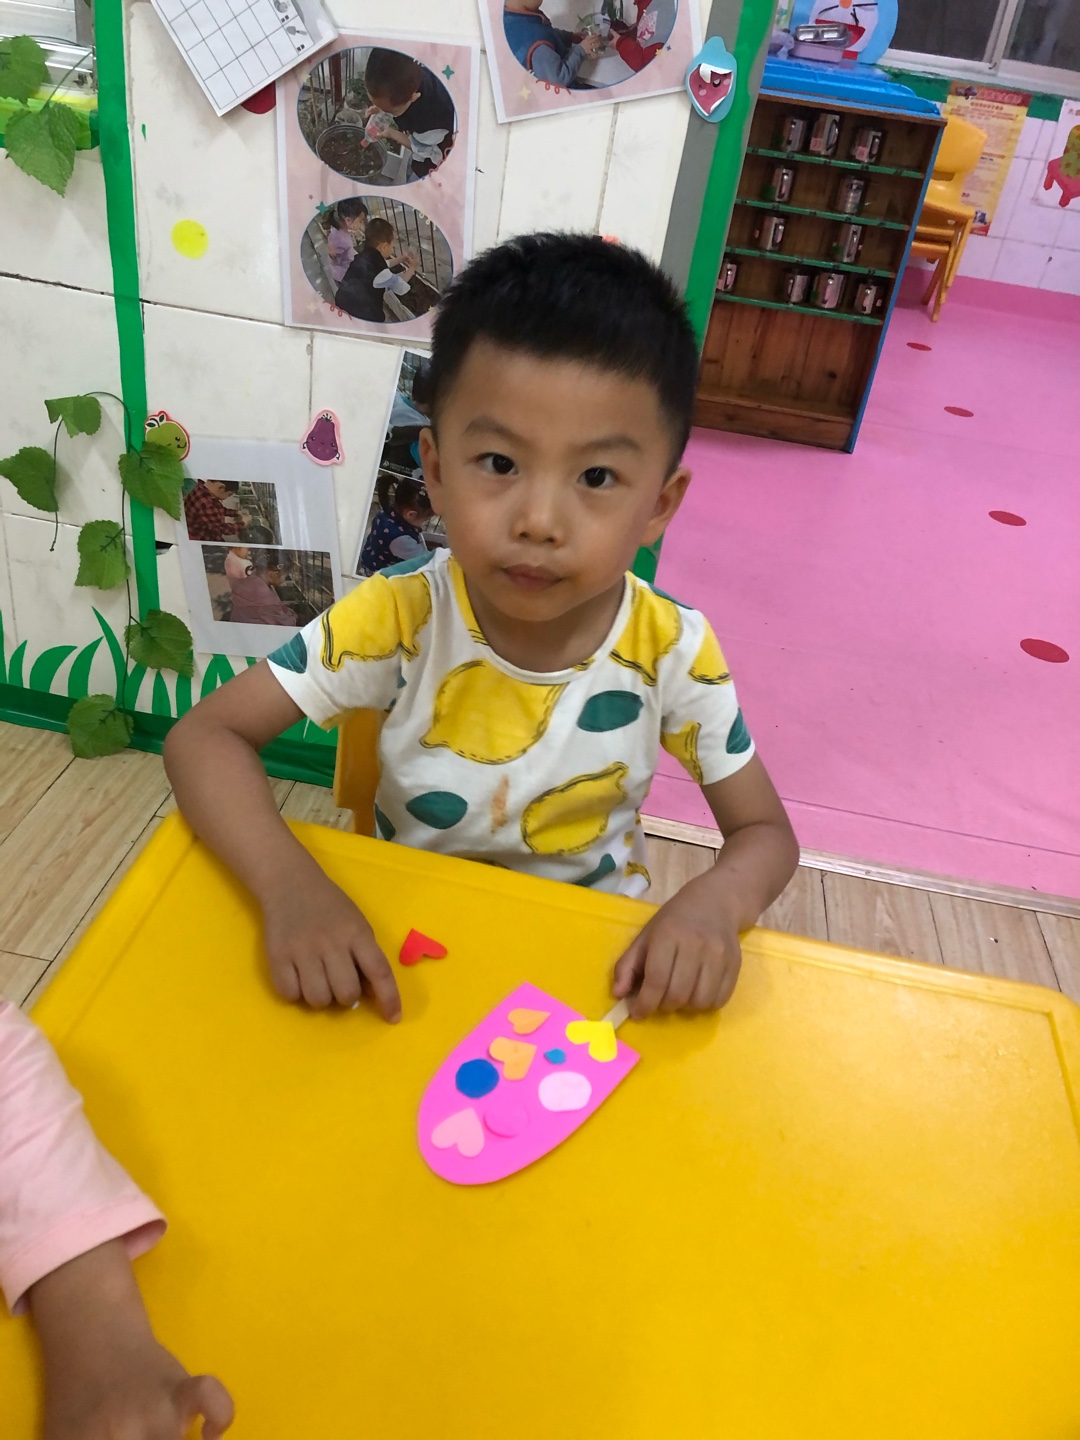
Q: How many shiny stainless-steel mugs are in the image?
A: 11